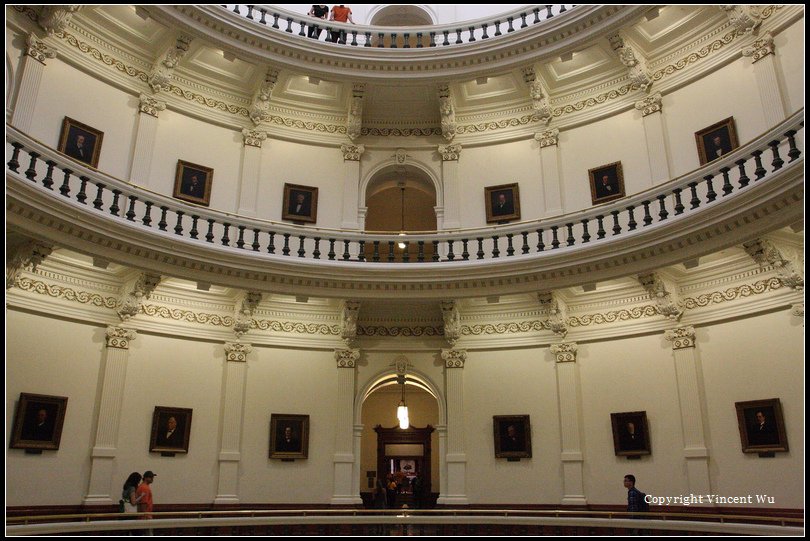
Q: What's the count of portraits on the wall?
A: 12